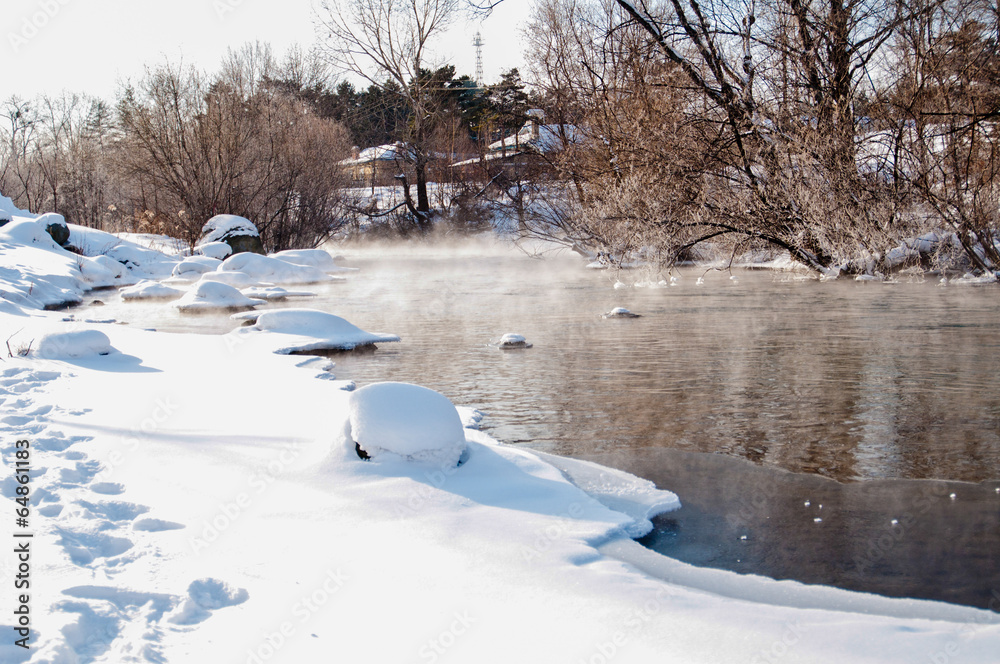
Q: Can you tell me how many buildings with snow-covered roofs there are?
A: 2